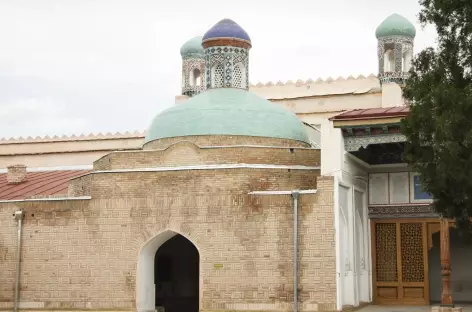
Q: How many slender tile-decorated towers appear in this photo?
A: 3